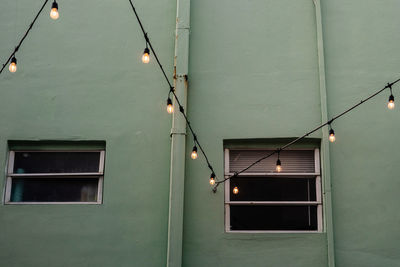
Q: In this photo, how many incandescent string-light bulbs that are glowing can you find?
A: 10